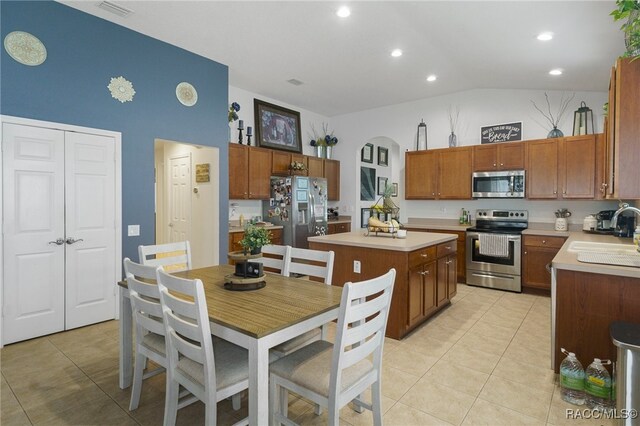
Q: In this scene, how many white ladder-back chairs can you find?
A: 6